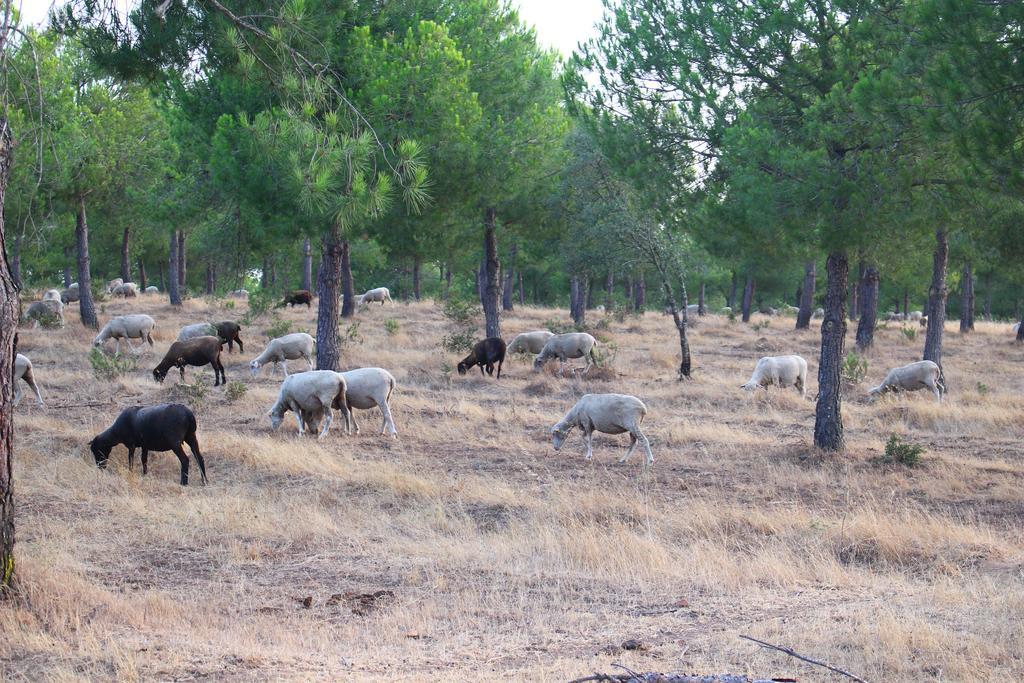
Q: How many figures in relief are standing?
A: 0